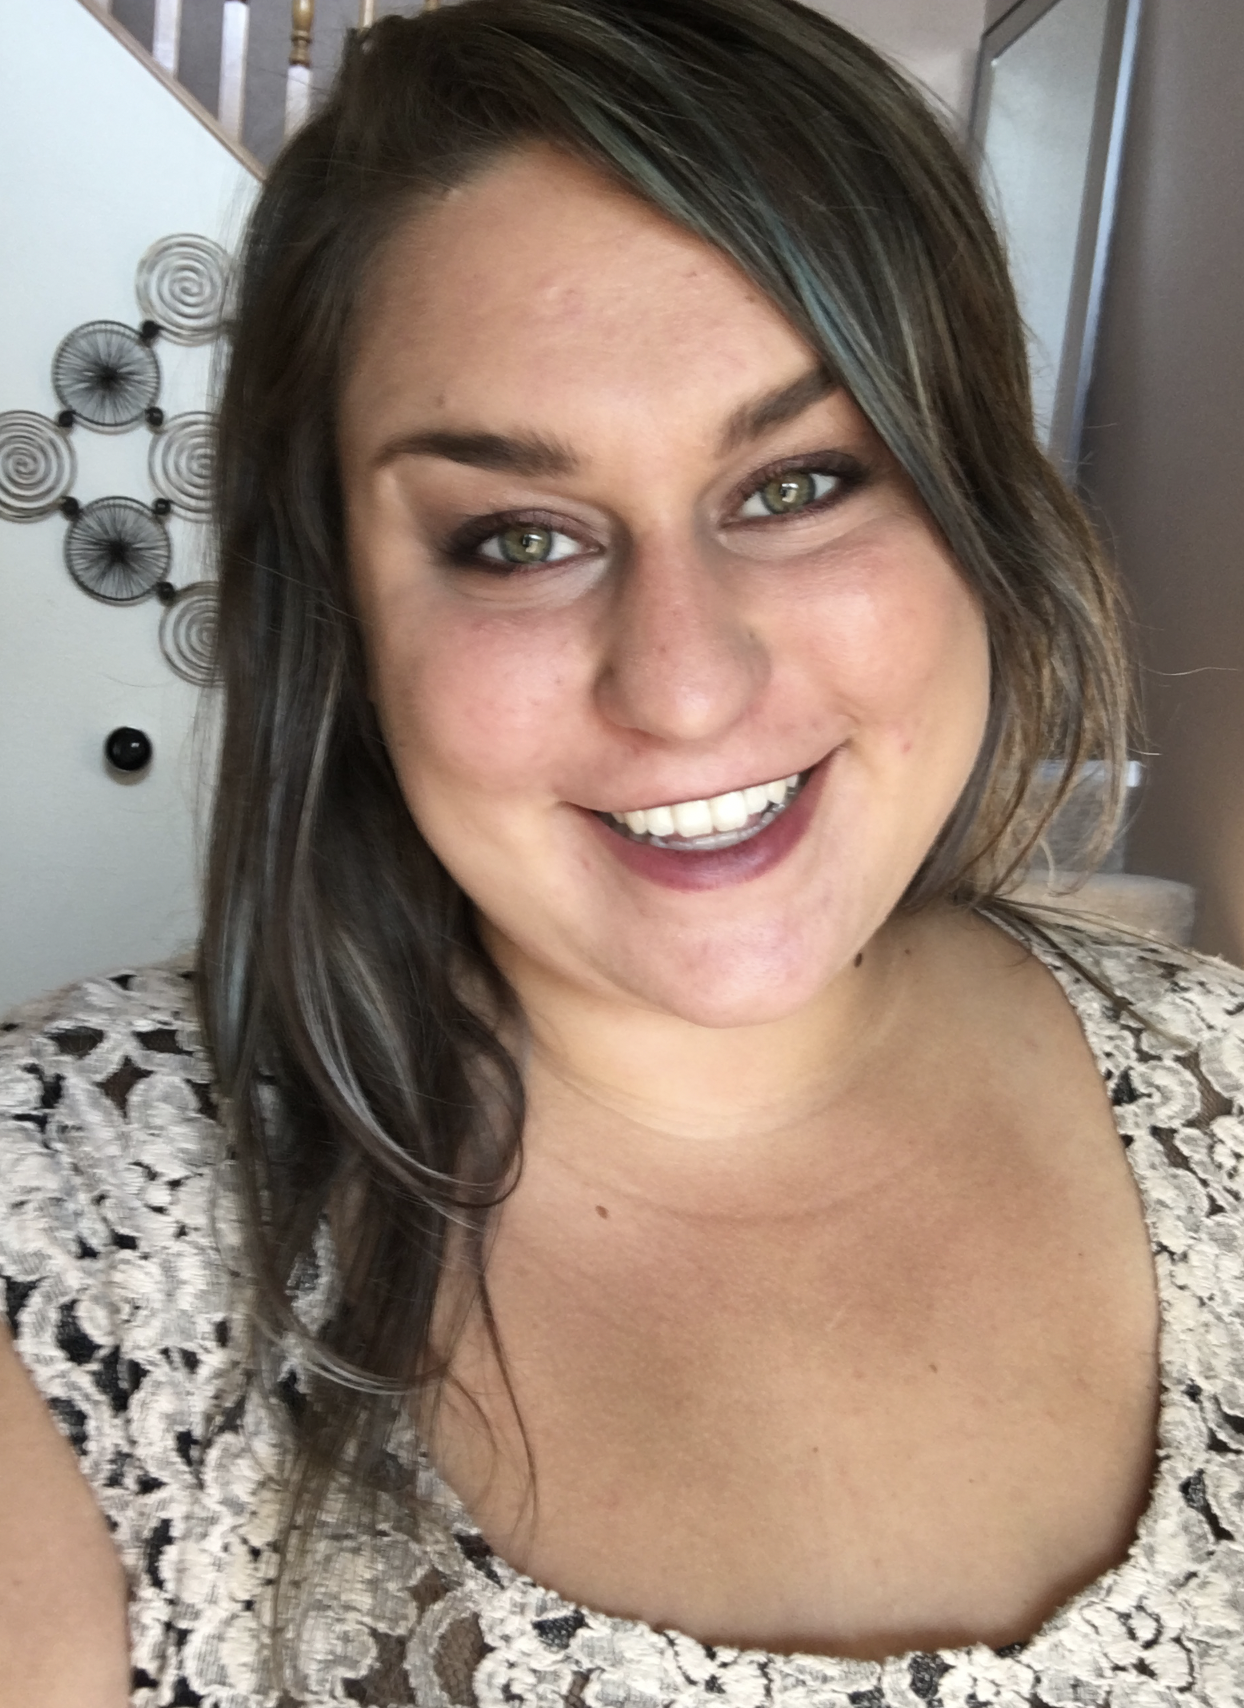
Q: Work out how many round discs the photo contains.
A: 6